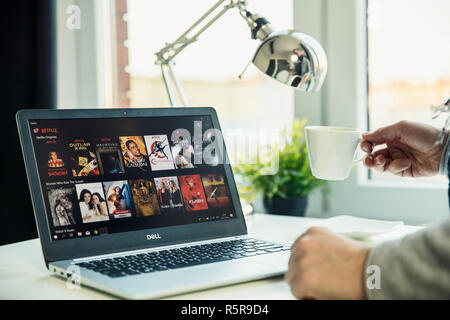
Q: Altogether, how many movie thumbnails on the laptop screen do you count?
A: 14